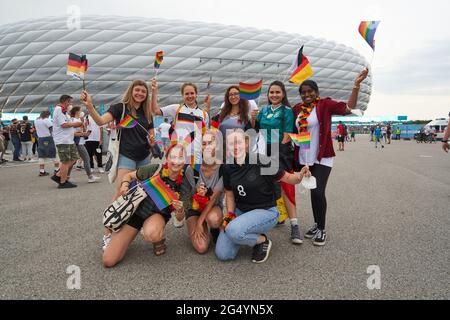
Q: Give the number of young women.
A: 8